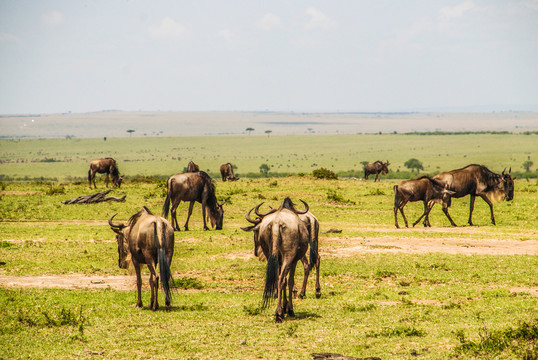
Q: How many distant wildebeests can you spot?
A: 4